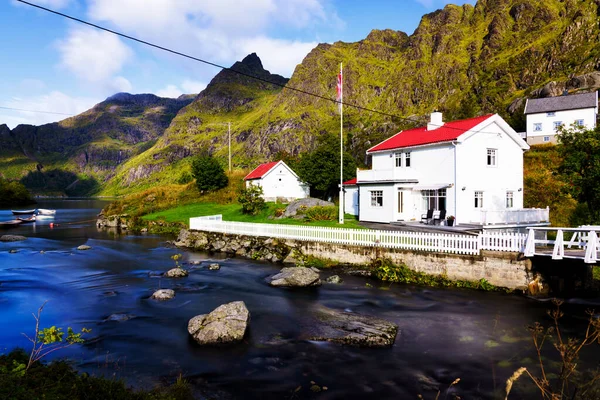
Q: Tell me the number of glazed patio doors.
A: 1